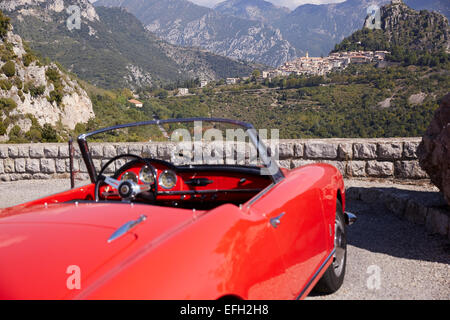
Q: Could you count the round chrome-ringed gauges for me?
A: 3